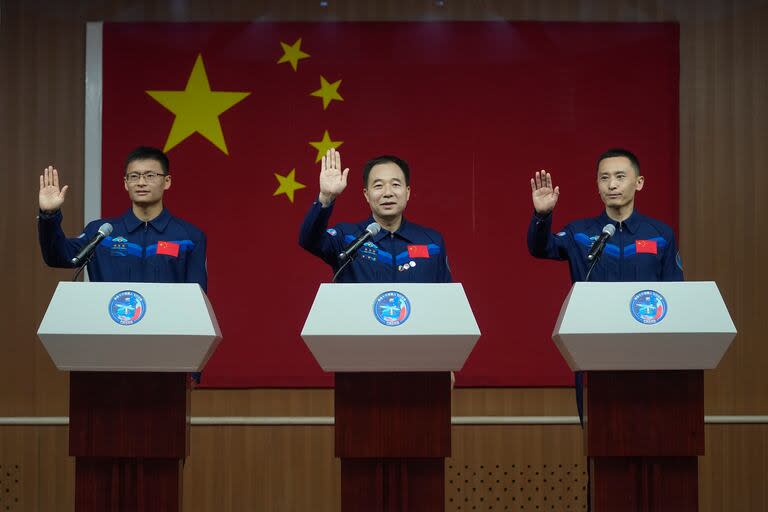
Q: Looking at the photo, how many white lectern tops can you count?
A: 3